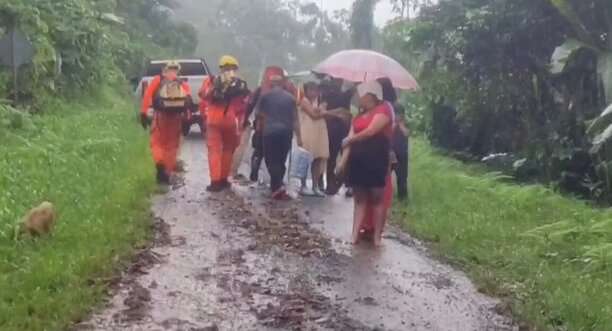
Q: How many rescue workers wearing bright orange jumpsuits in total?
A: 2